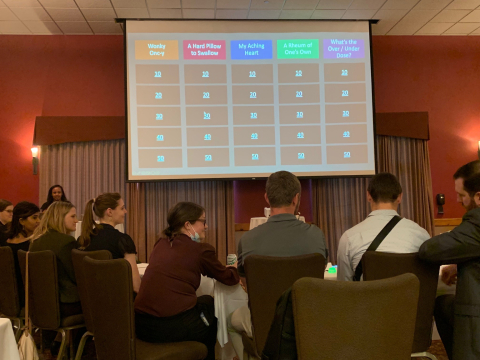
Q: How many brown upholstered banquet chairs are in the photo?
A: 7